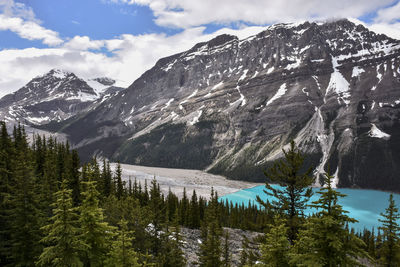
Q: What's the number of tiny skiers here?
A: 0